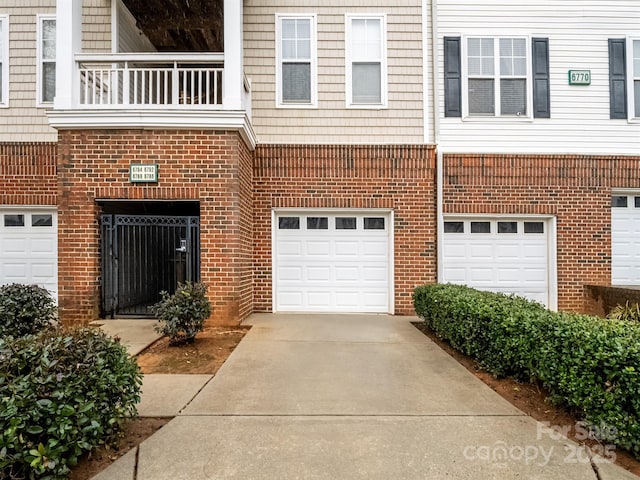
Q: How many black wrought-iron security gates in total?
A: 1